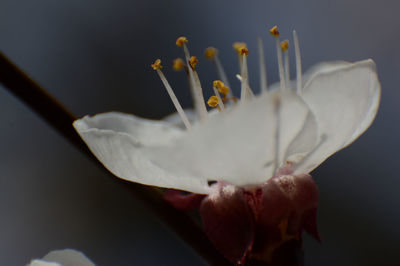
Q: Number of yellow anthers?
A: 12